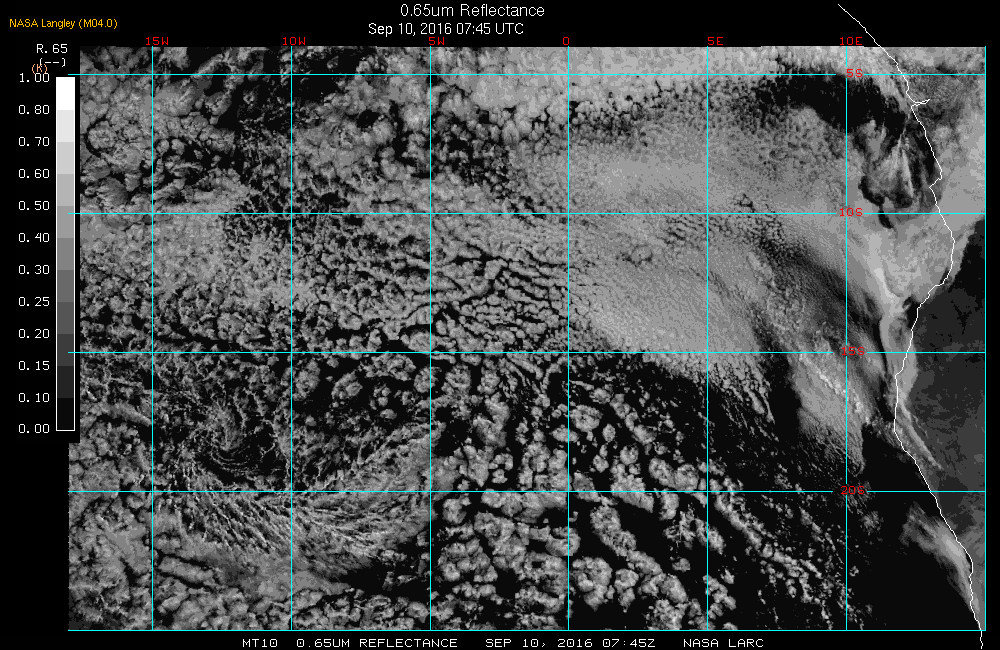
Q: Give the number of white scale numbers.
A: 12